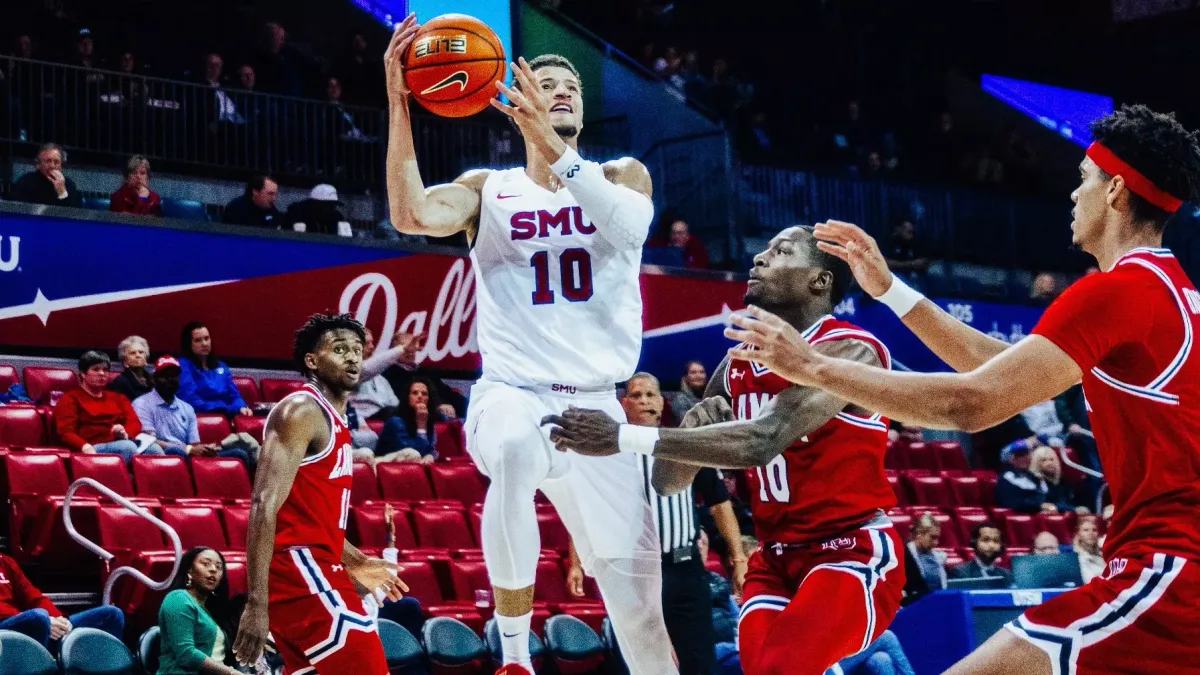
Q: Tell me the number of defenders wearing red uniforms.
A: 3